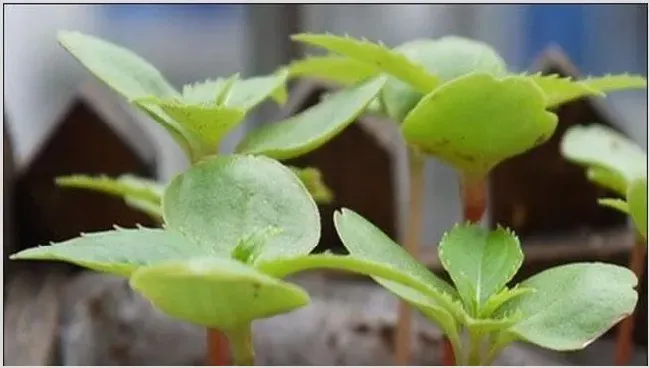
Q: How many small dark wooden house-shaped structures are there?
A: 3